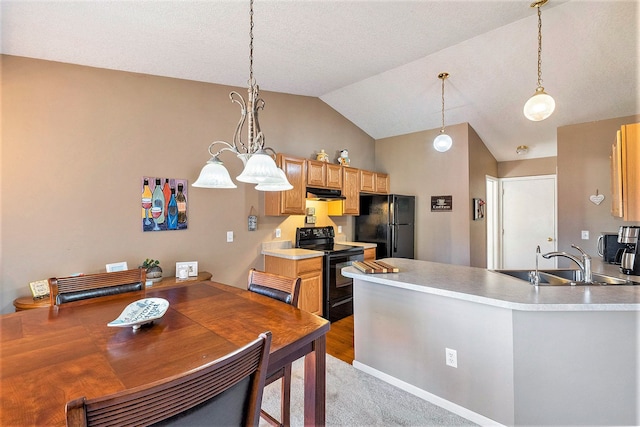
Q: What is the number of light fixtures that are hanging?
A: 3